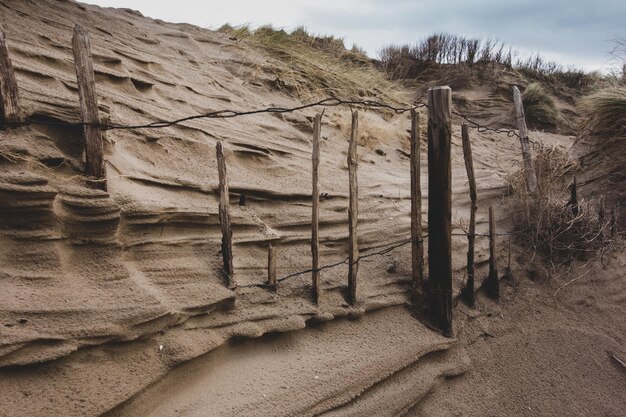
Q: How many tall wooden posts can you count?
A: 9